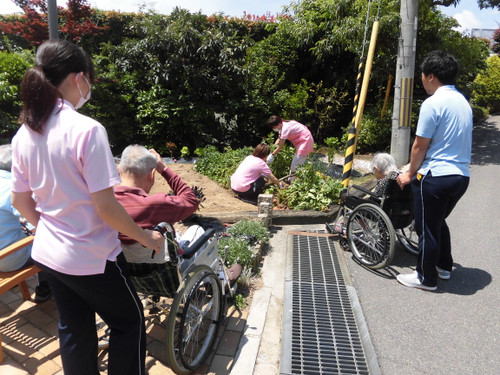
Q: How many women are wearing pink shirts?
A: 3